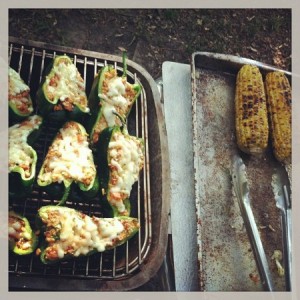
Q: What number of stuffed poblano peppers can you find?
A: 8